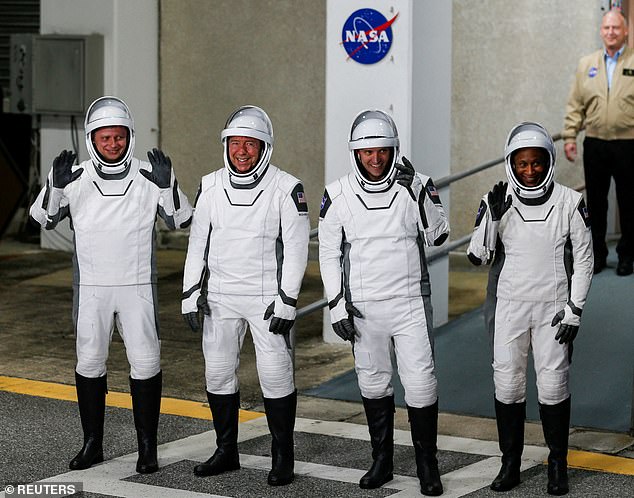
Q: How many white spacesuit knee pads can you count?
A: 8